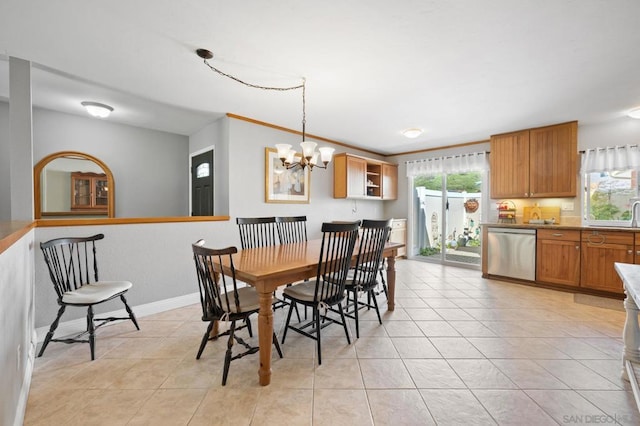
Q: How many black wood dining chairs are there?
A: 7